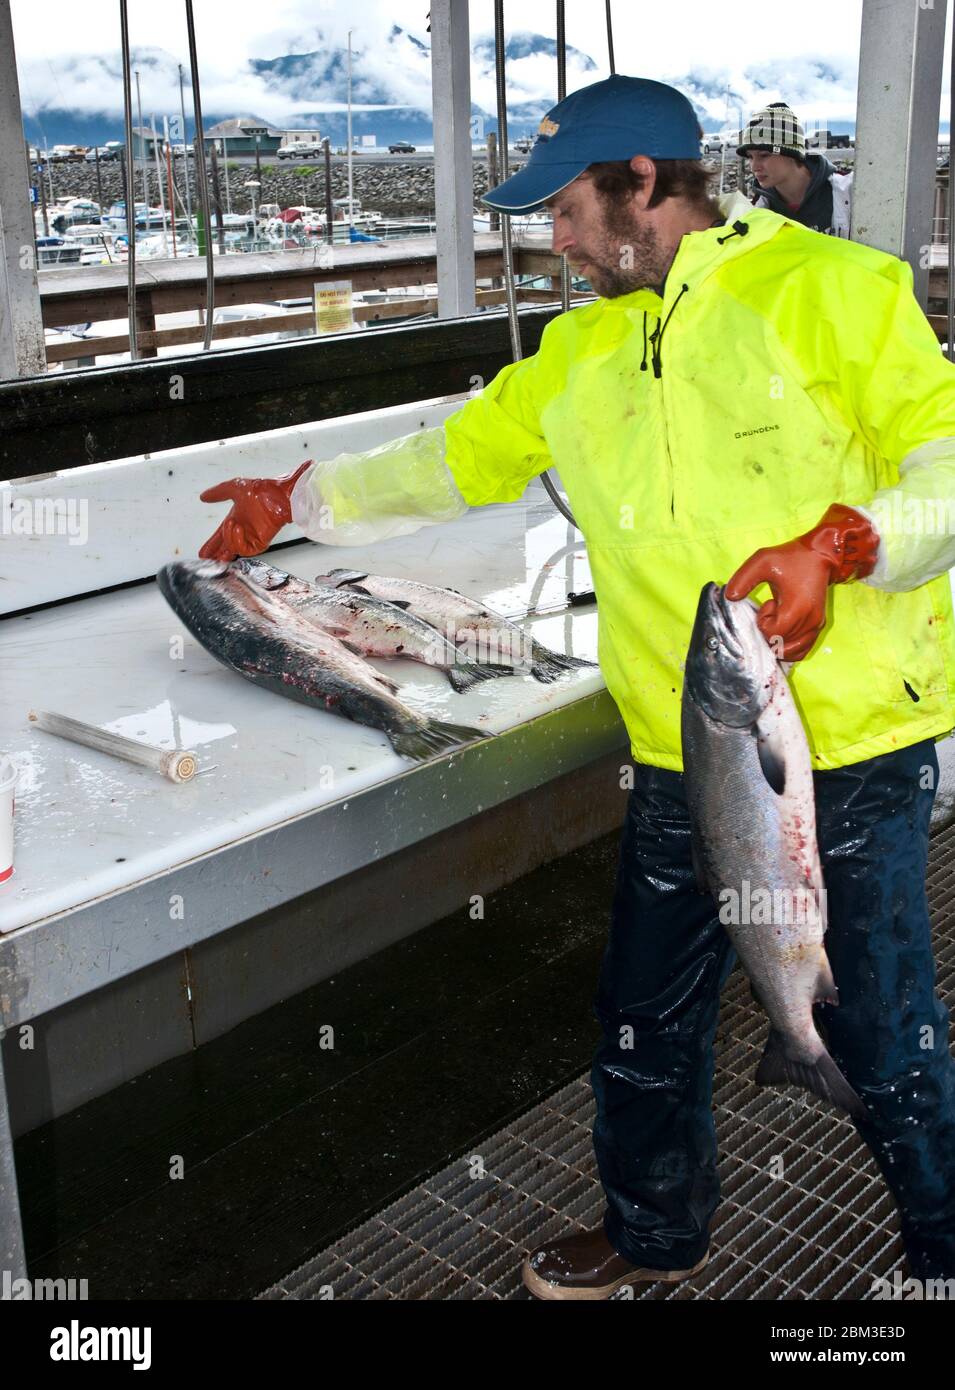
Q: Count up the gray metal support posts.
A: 3